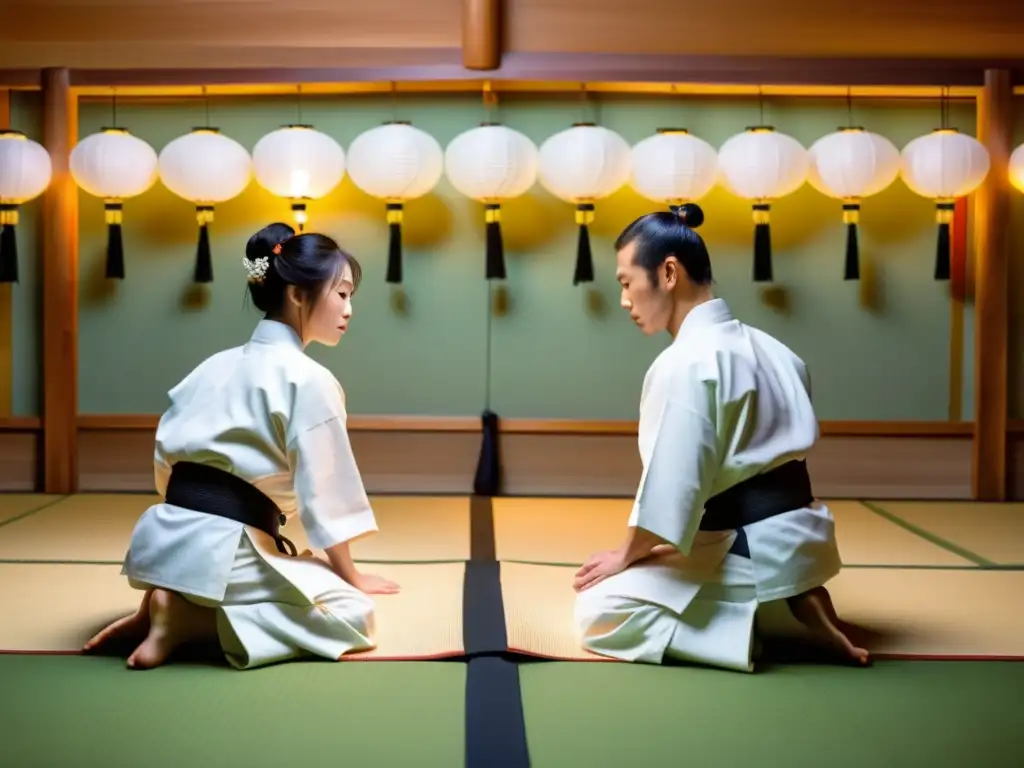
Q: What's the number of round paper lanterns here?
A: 12